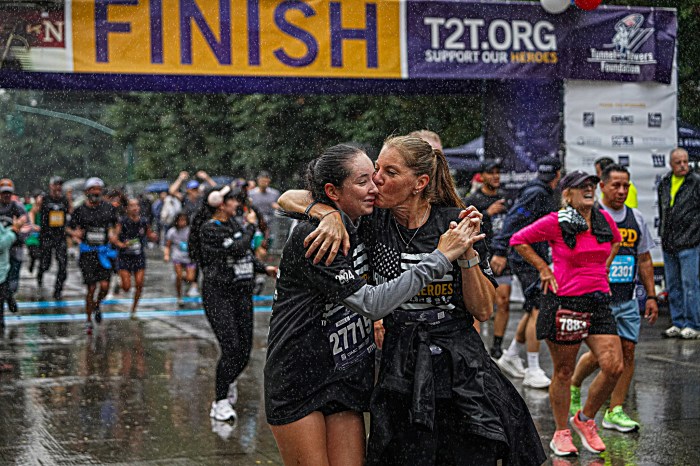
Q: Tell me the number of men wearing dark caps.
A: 2